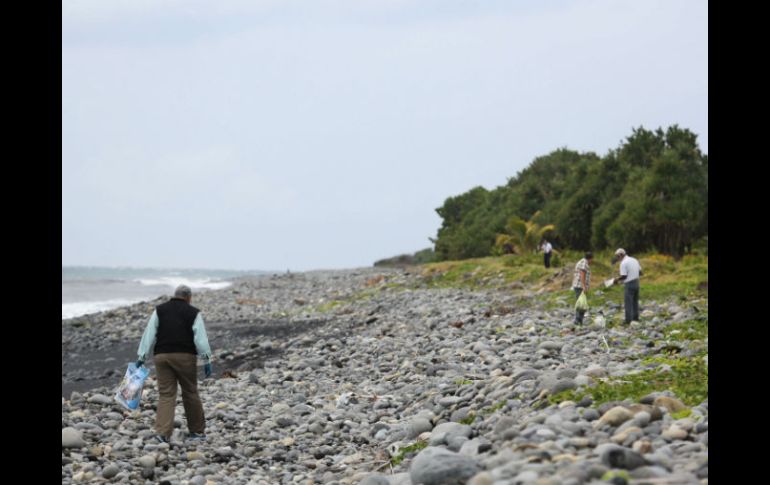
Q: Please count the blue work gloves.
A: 2